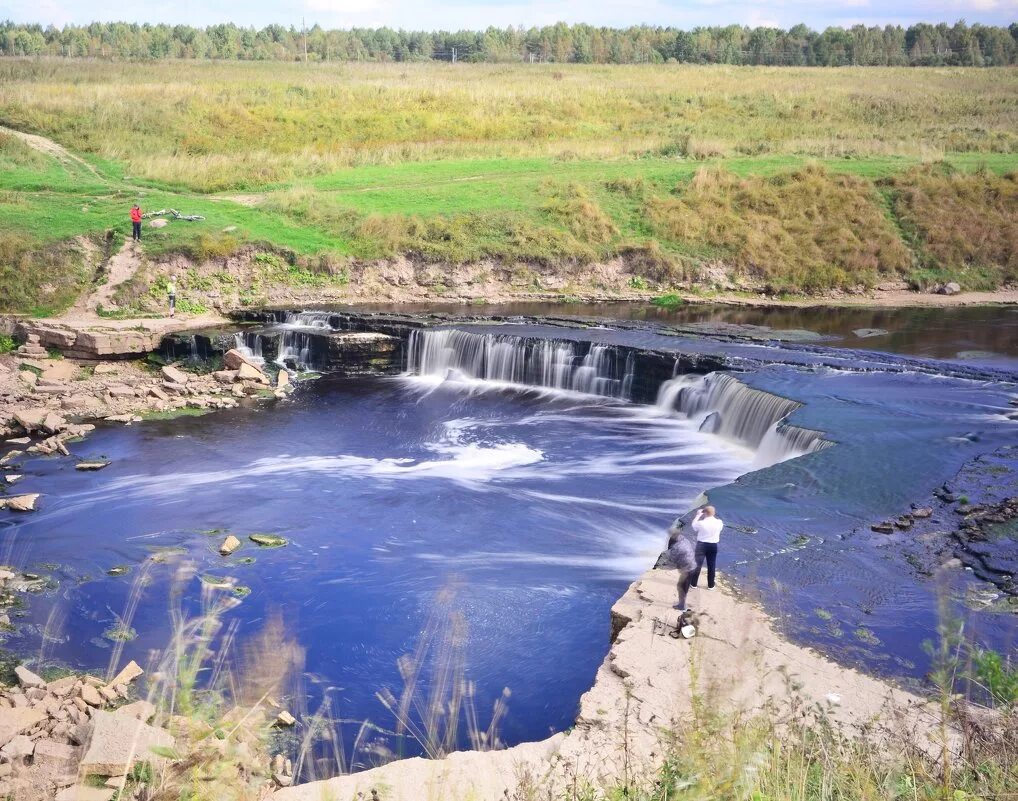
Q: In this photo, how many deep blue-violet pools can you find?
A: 1